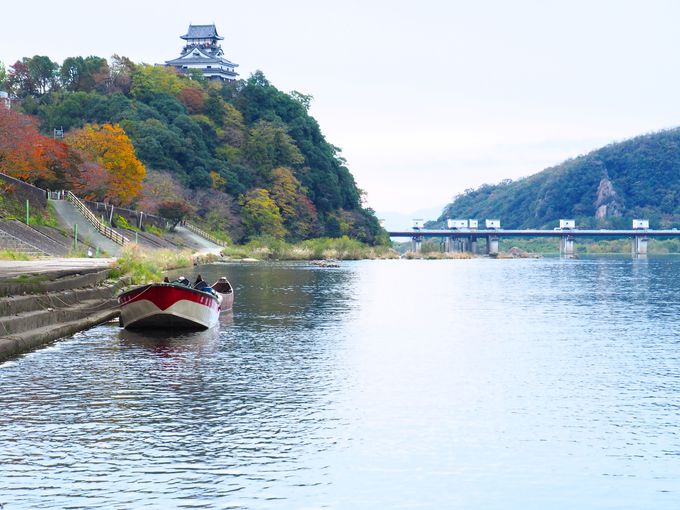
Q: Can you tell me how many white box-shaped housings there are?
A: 6